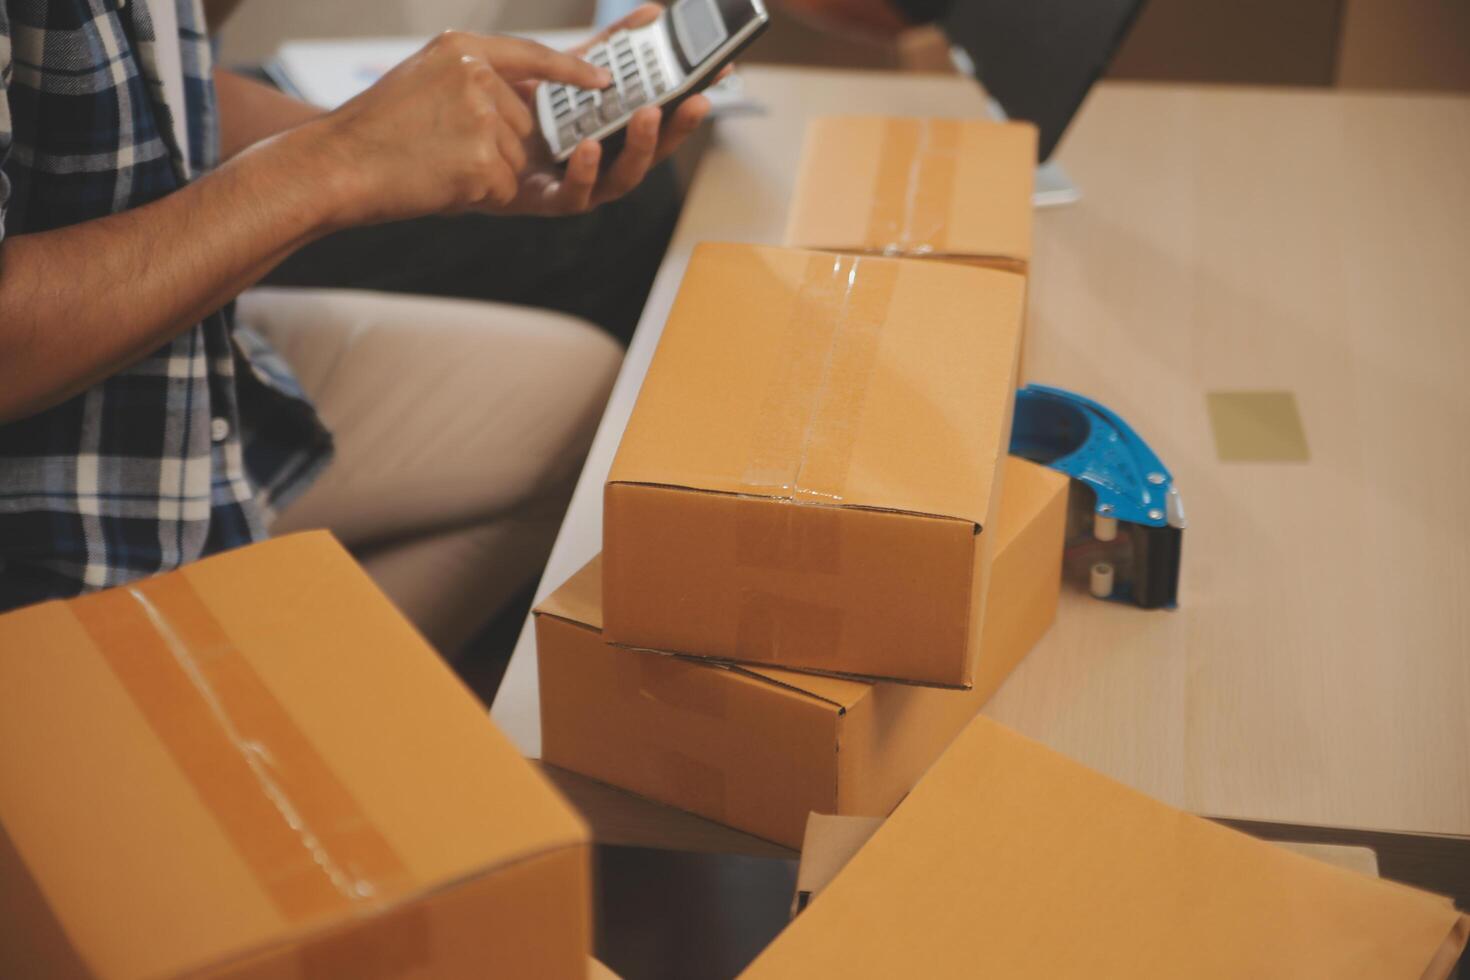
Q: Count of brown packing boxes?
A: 5